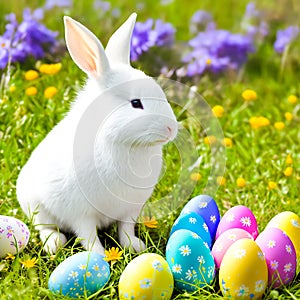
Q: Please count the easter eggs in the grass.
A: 11